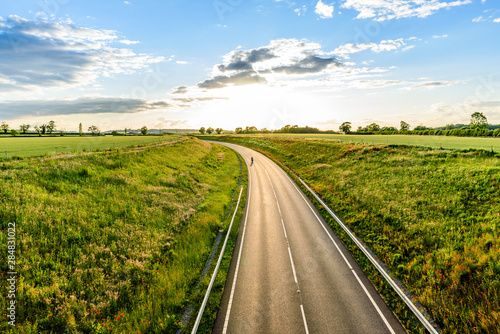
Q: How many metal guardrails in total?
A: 2